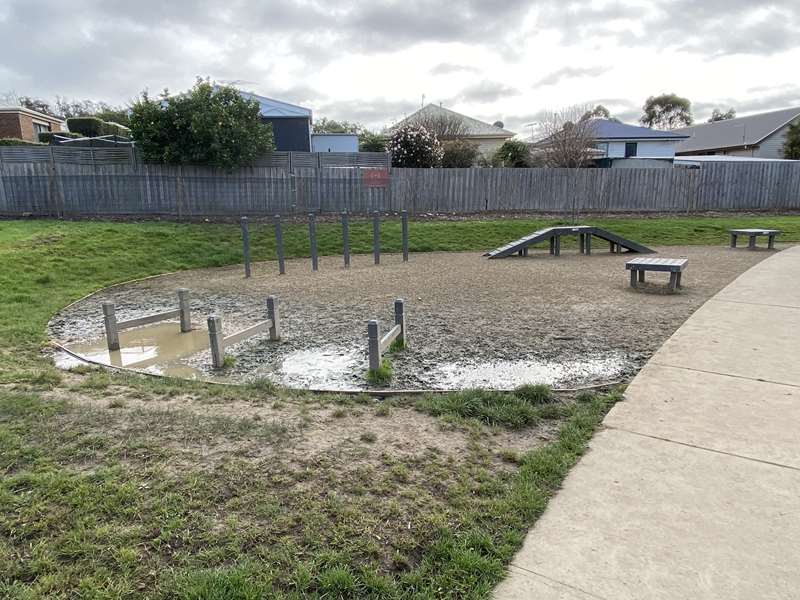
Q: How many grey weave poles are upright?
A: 6